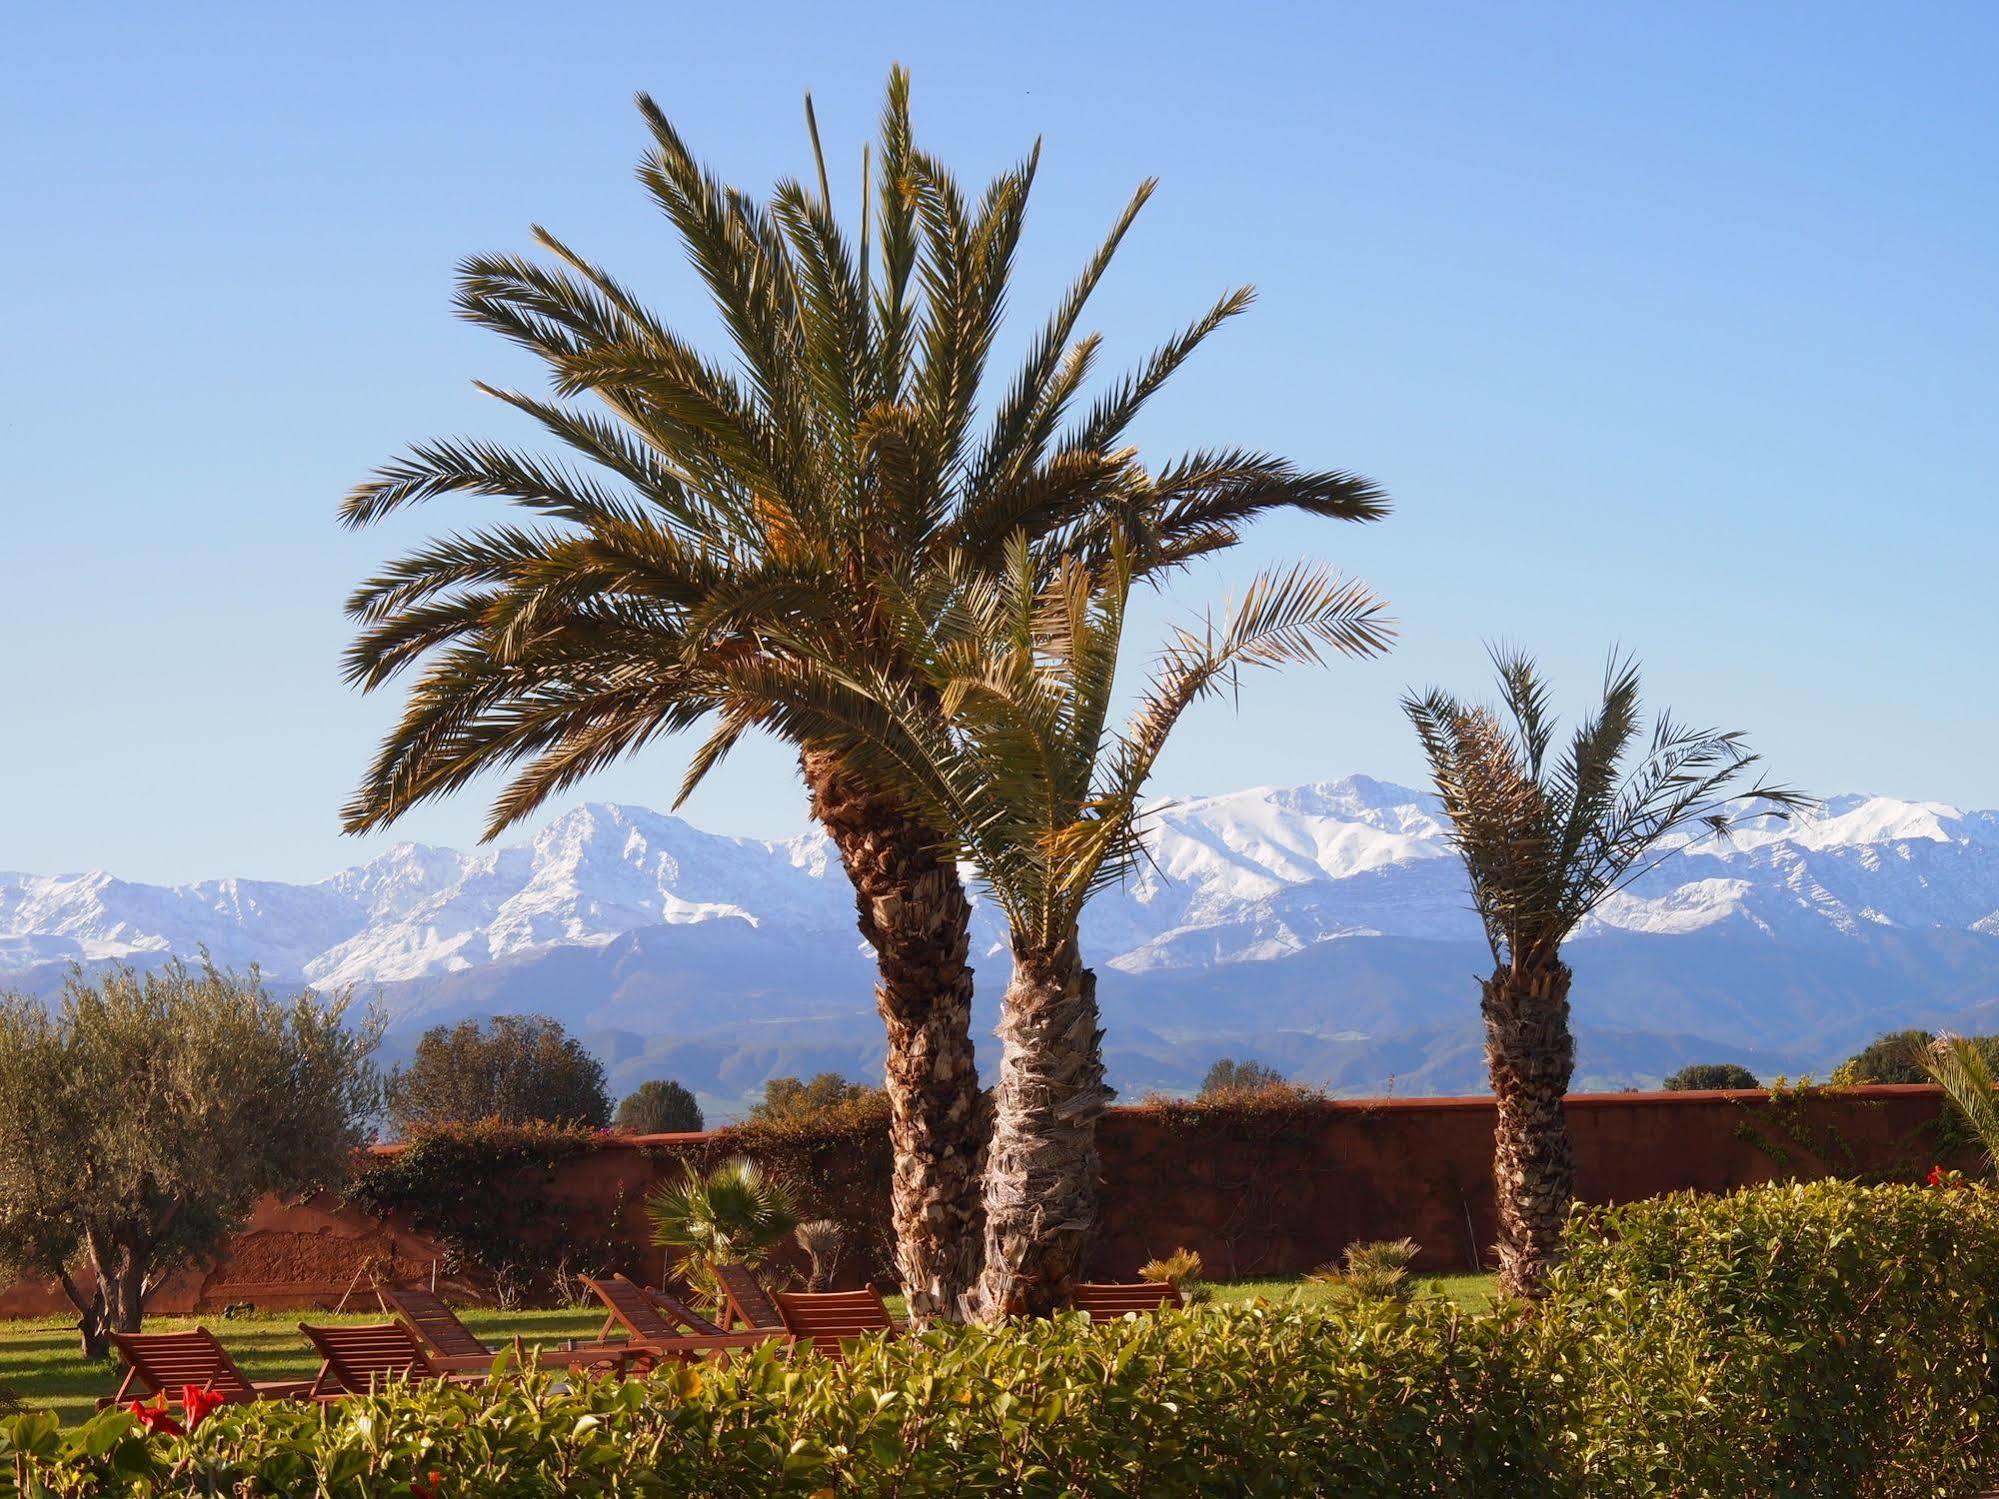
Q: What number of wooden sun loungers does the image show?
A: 8